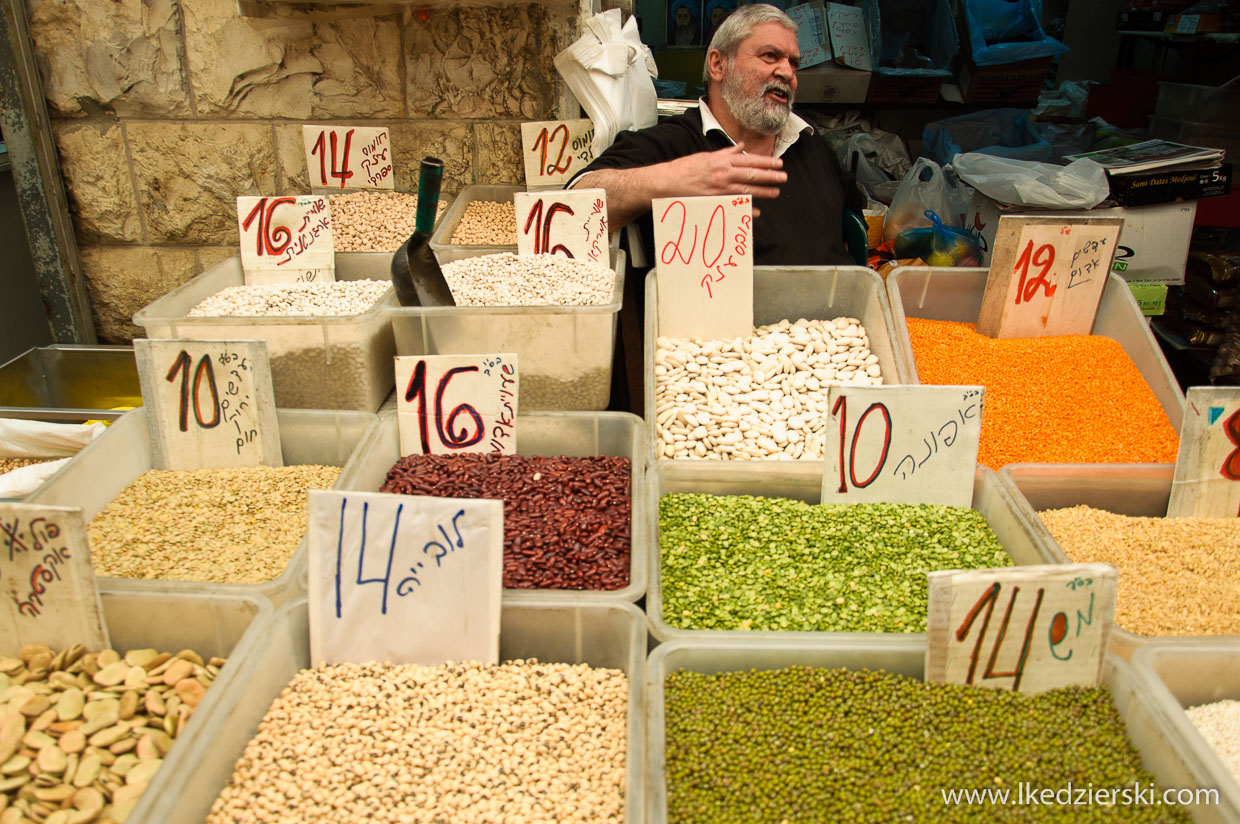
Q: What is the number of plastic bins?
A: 14